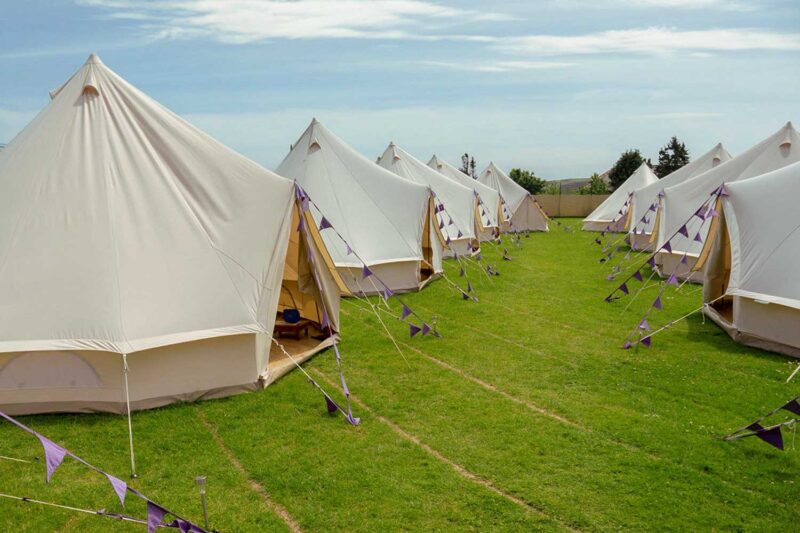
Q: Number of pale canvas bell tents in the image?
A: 9